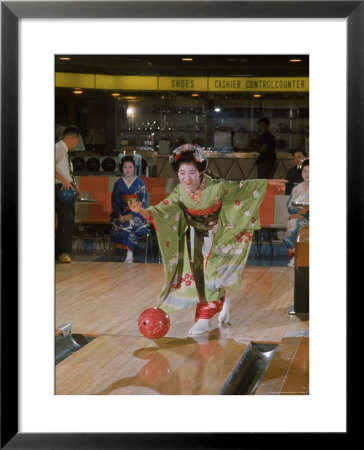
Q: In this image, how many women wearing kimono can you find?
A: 3